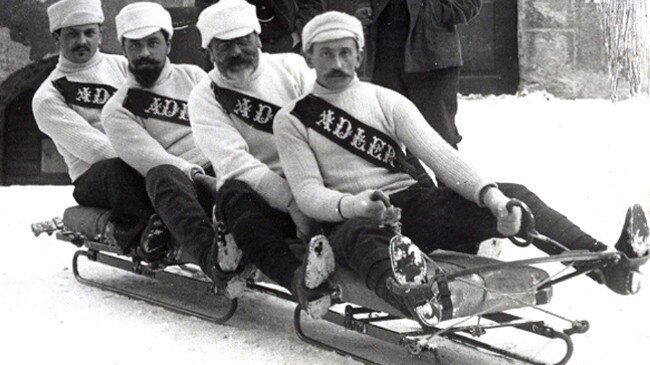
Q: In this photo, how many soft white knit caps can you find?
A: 4